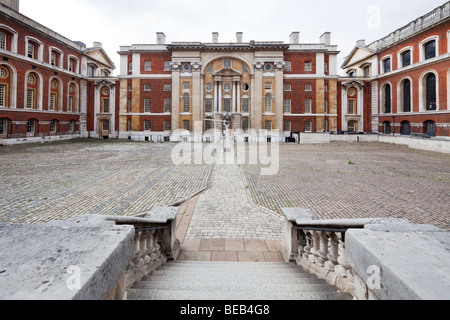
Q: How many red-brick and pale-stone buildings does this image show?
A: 3